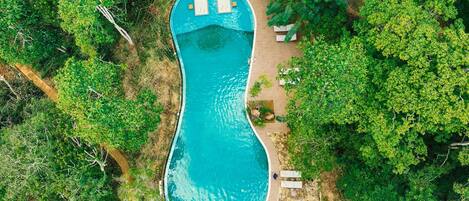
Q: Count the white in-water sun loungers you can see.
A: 2